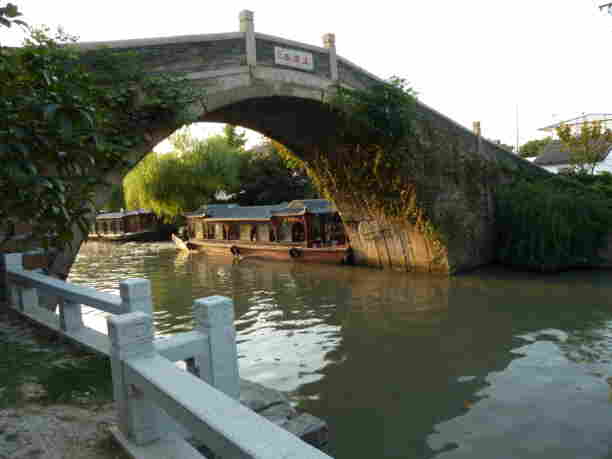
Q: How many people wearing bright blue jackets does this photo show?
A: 0